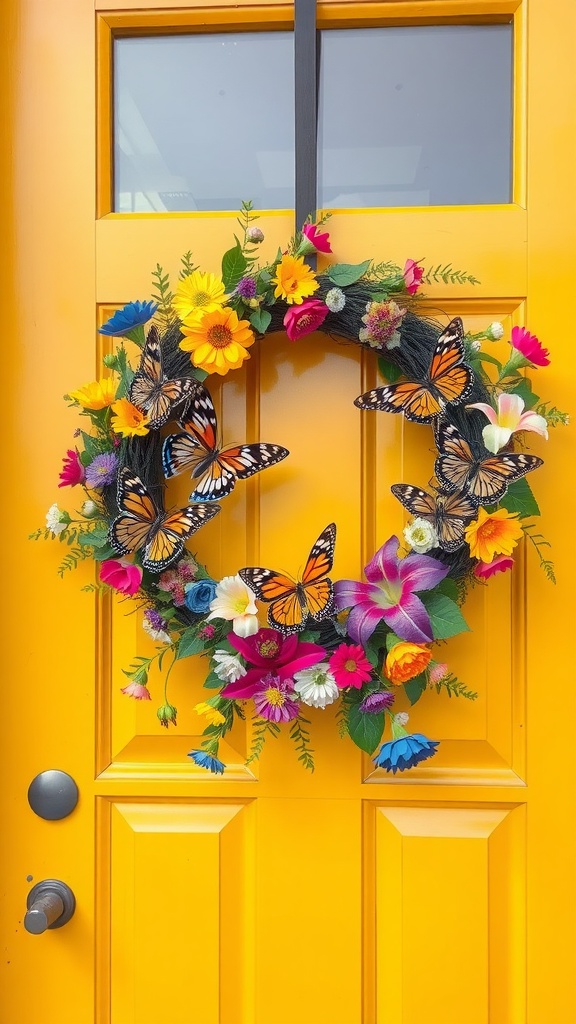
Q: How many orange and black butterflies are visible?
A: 7